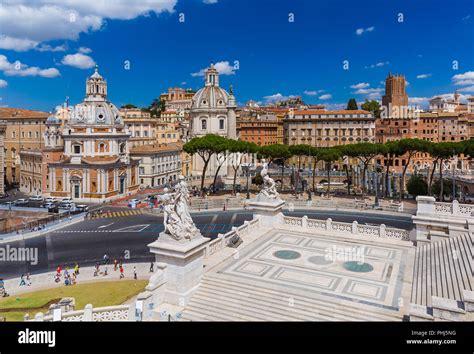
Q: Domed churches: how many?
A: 2